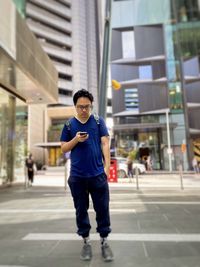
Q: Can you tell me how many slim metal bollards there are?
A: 4